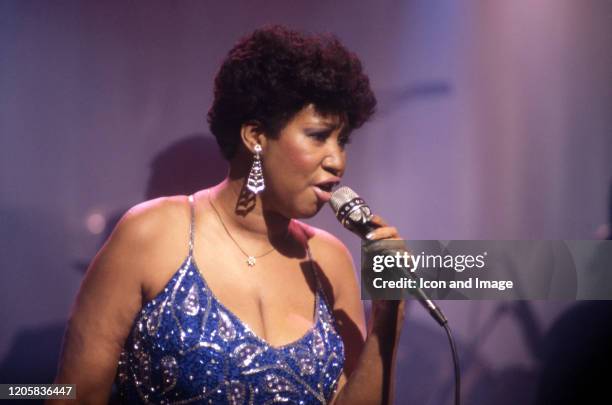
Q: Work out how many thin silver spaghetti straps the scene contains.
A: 2